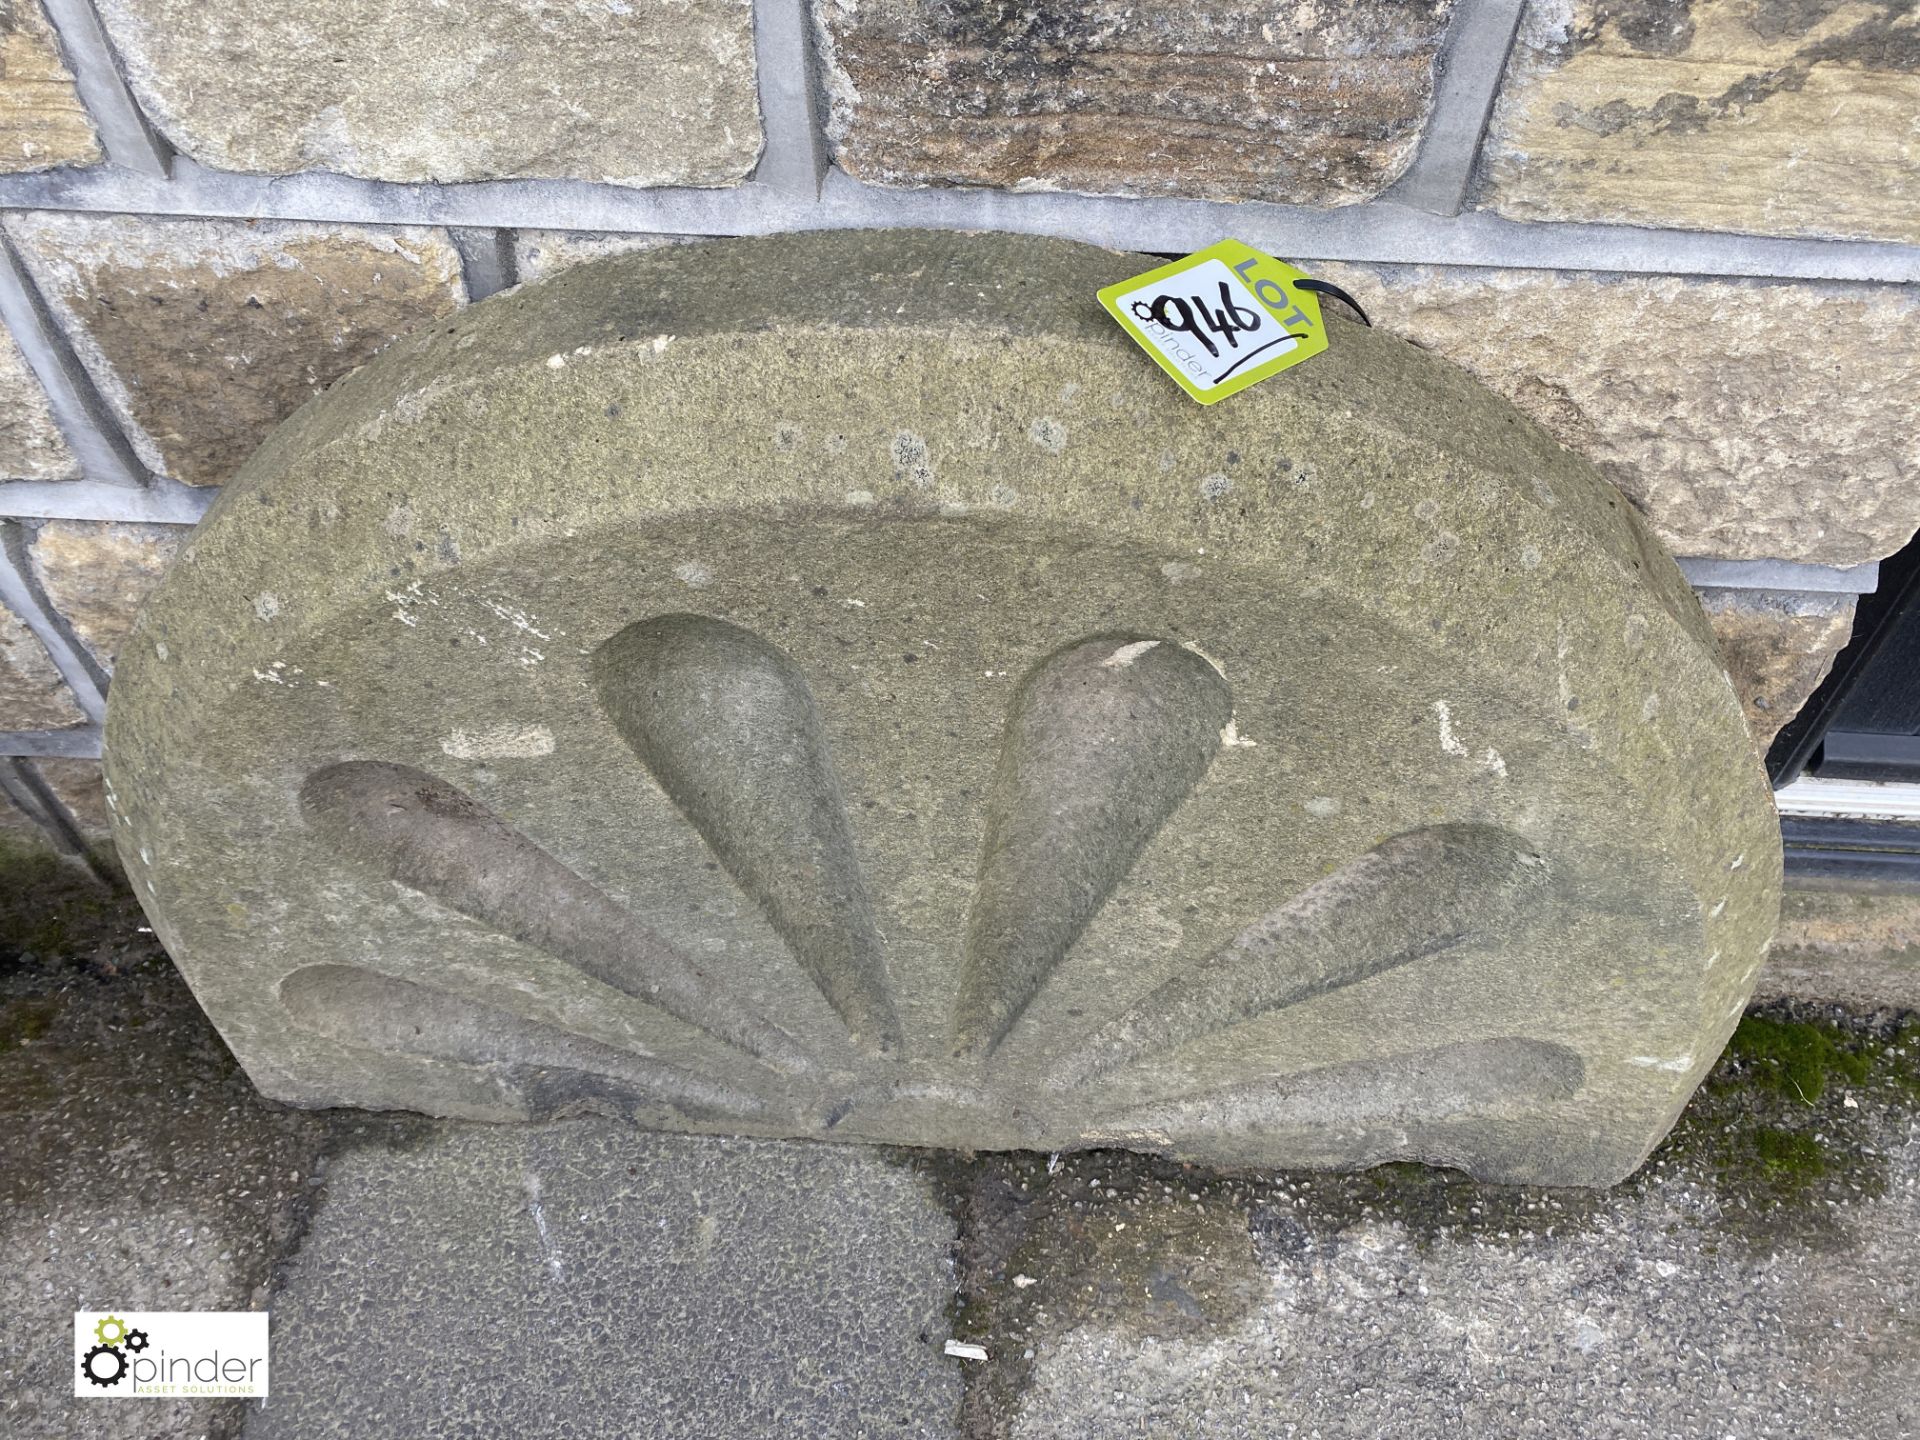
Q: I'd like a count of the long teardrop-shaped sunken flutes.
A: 6